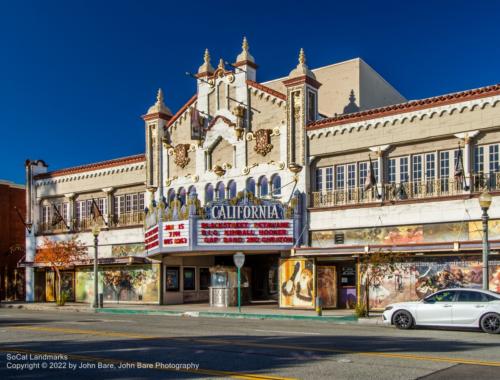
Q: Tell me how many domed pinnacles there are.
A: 4